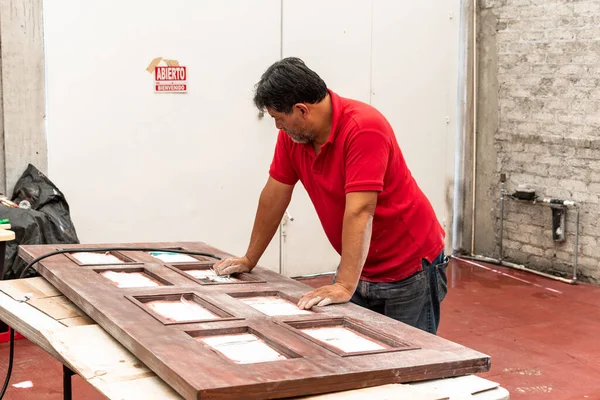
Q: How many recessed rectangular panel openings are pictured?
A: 8